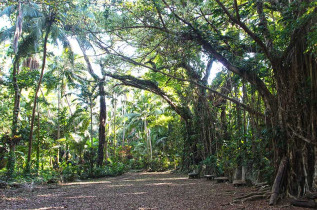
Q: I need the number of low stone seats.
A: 4